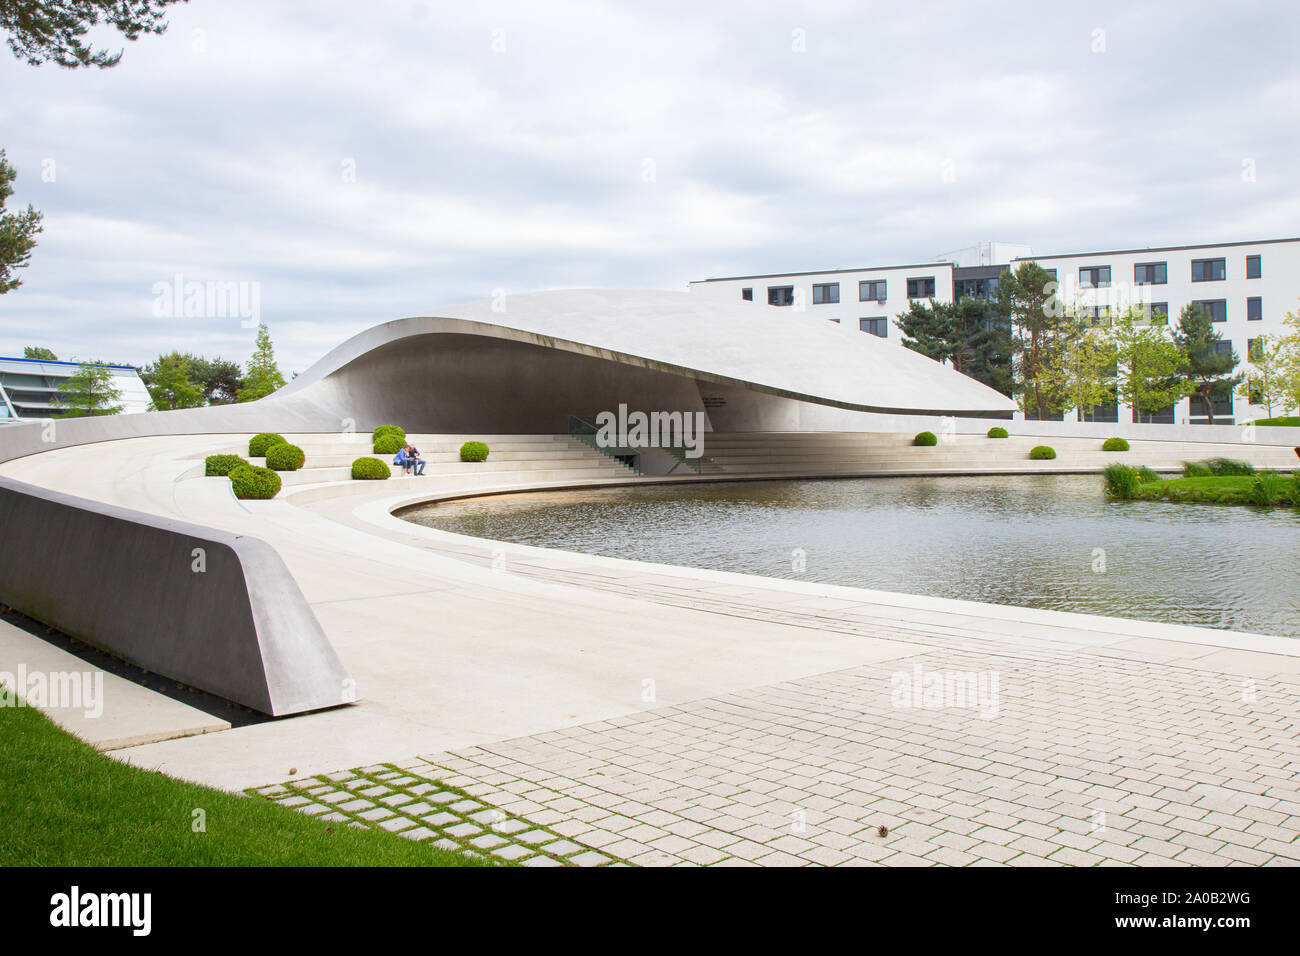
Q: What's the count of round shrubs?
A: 12